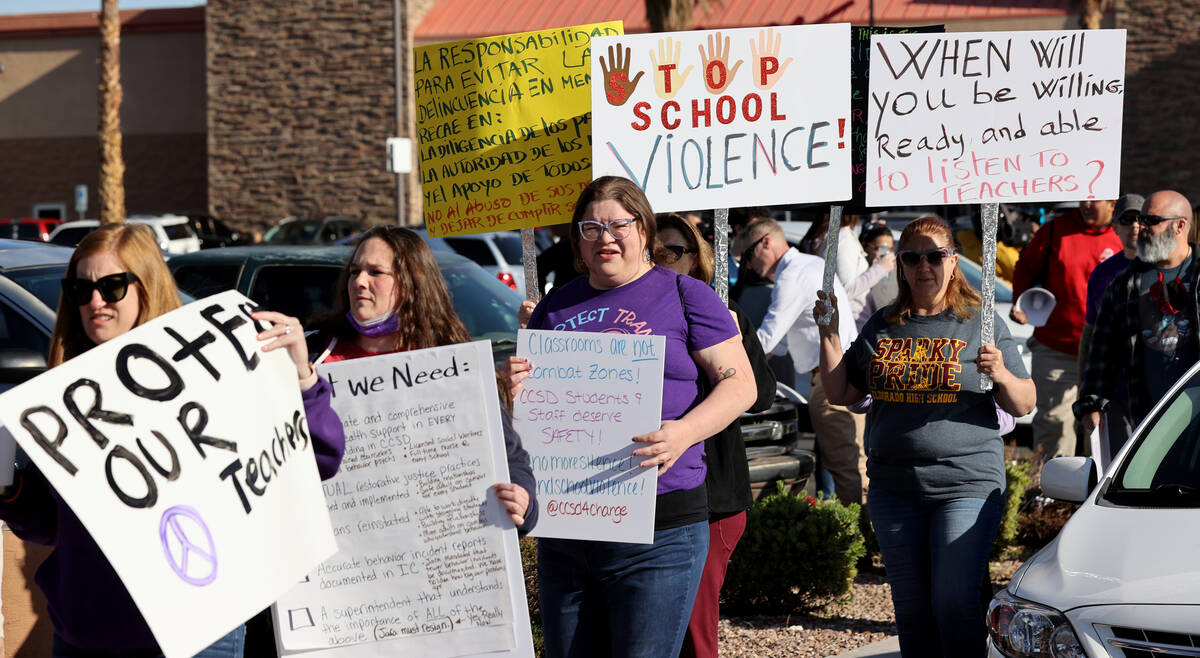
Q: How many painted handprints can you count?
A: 4